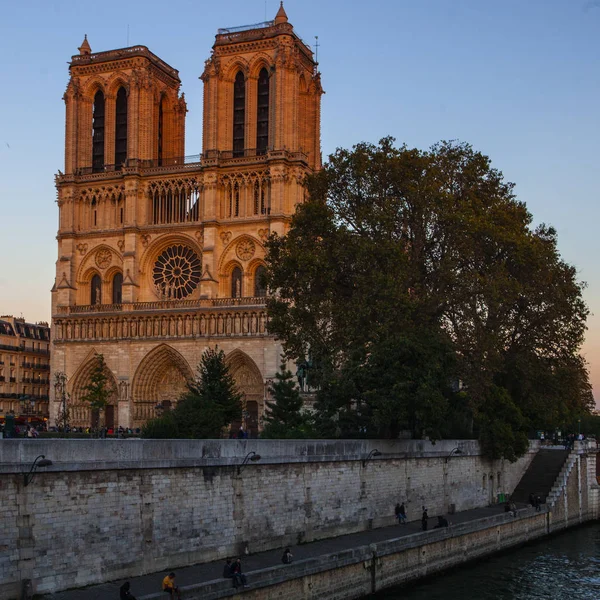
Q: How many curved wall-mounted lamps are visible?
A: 4